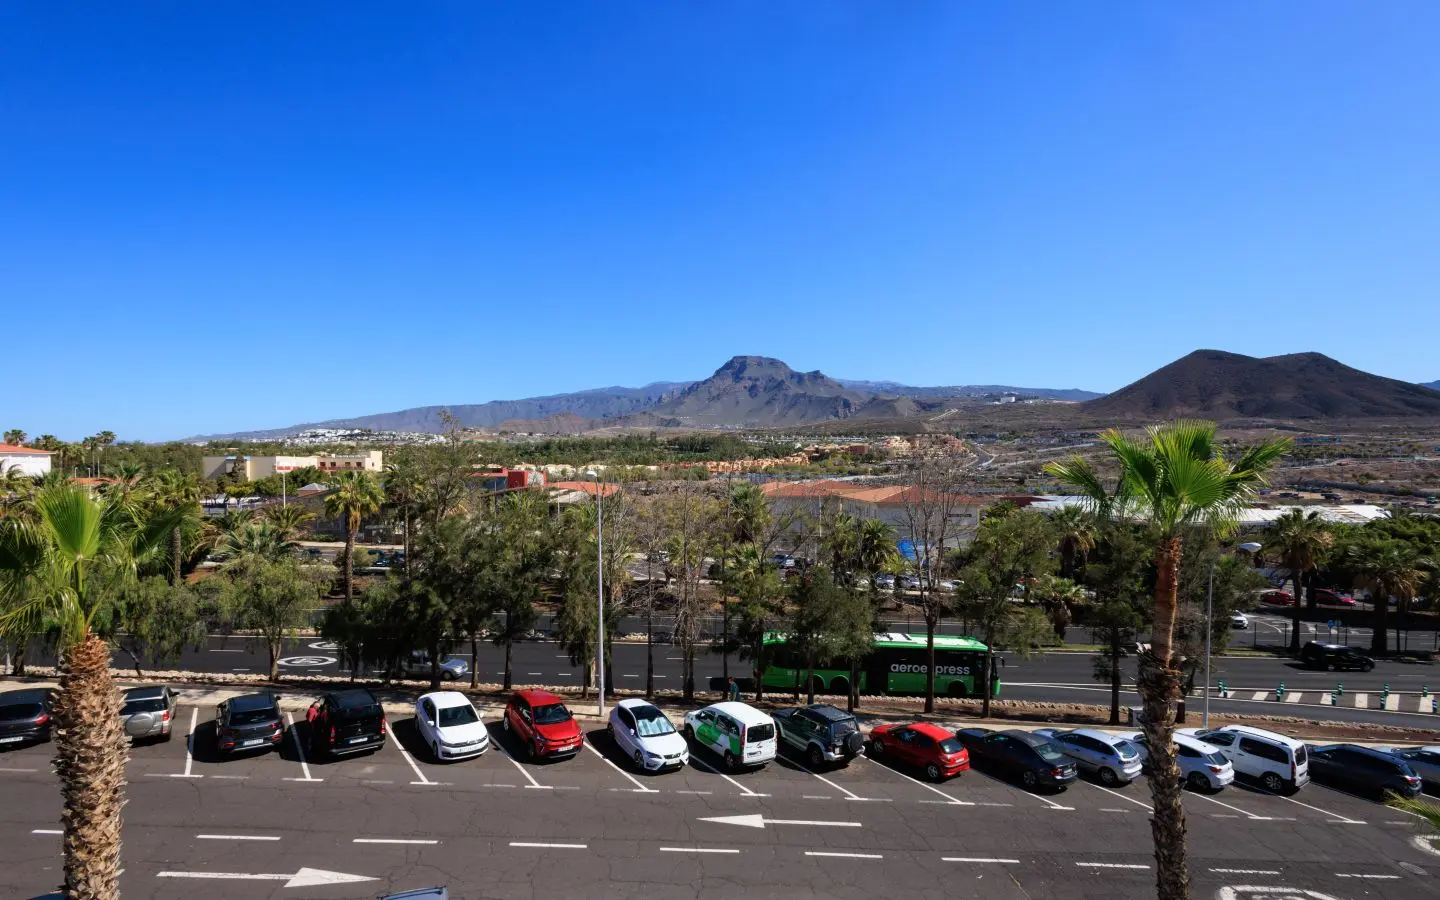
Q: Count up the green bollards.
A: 10